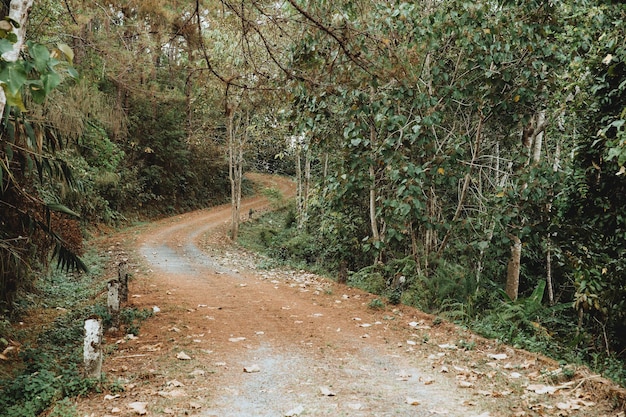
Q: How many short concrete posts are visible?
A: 3